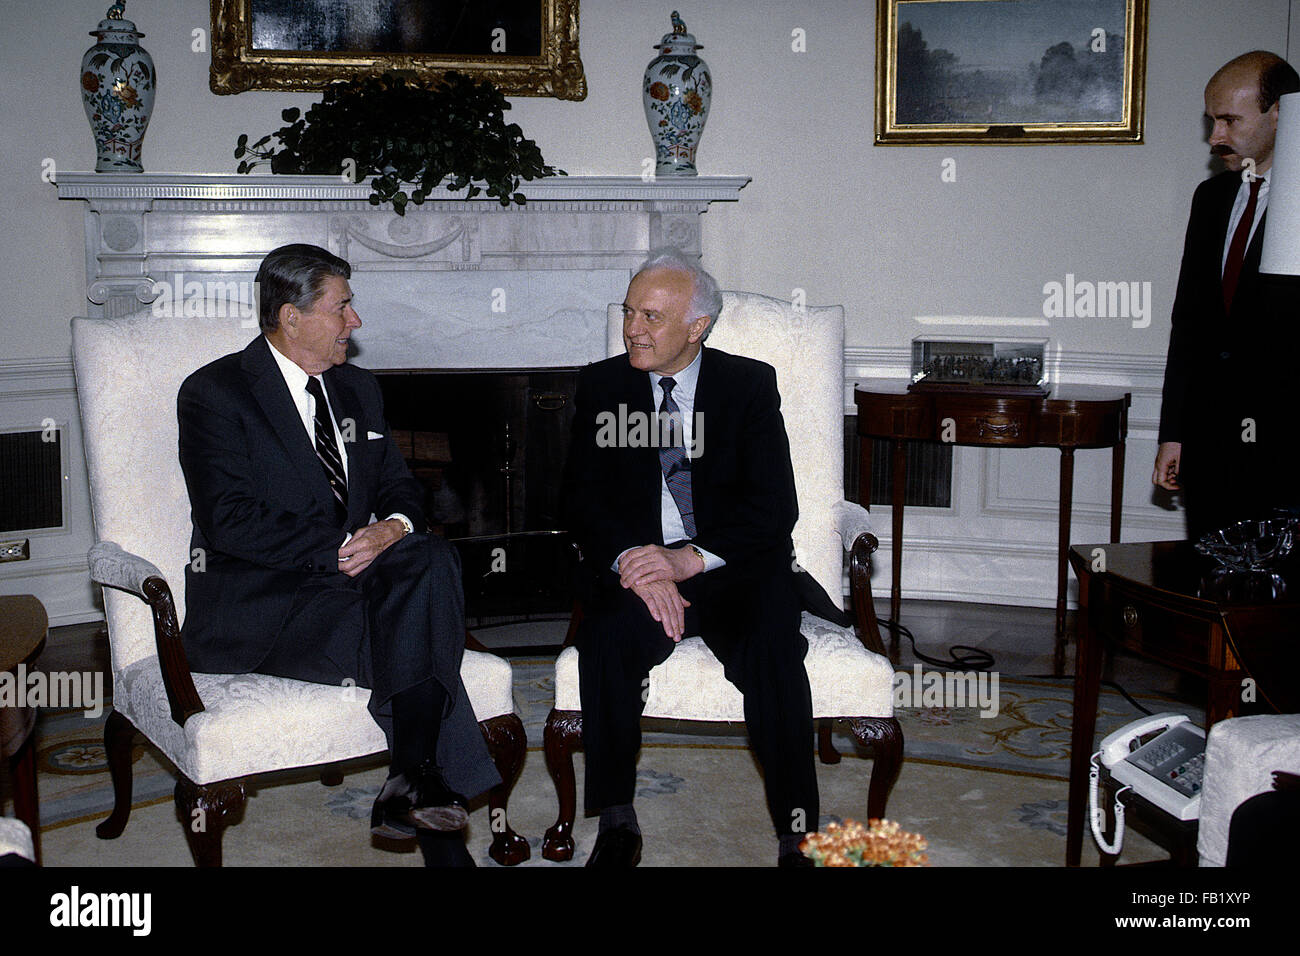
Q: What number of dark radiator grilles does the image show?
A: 2